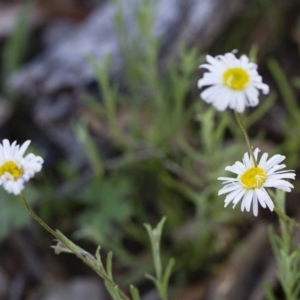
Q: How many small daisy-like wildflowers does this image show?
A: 3